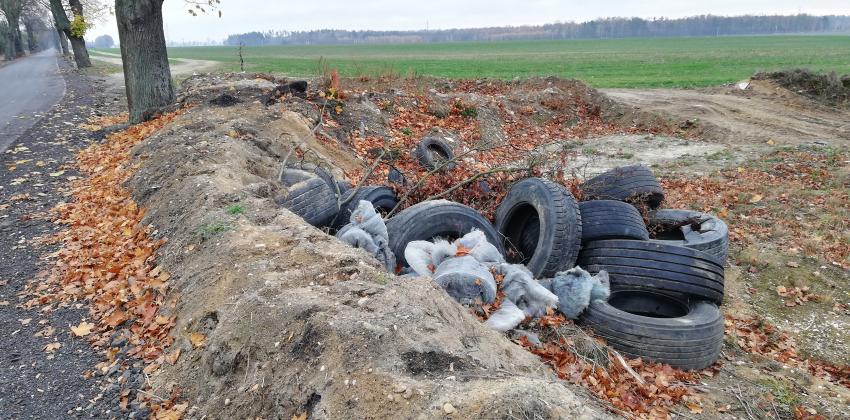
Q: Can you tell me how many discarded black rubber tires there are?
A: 11